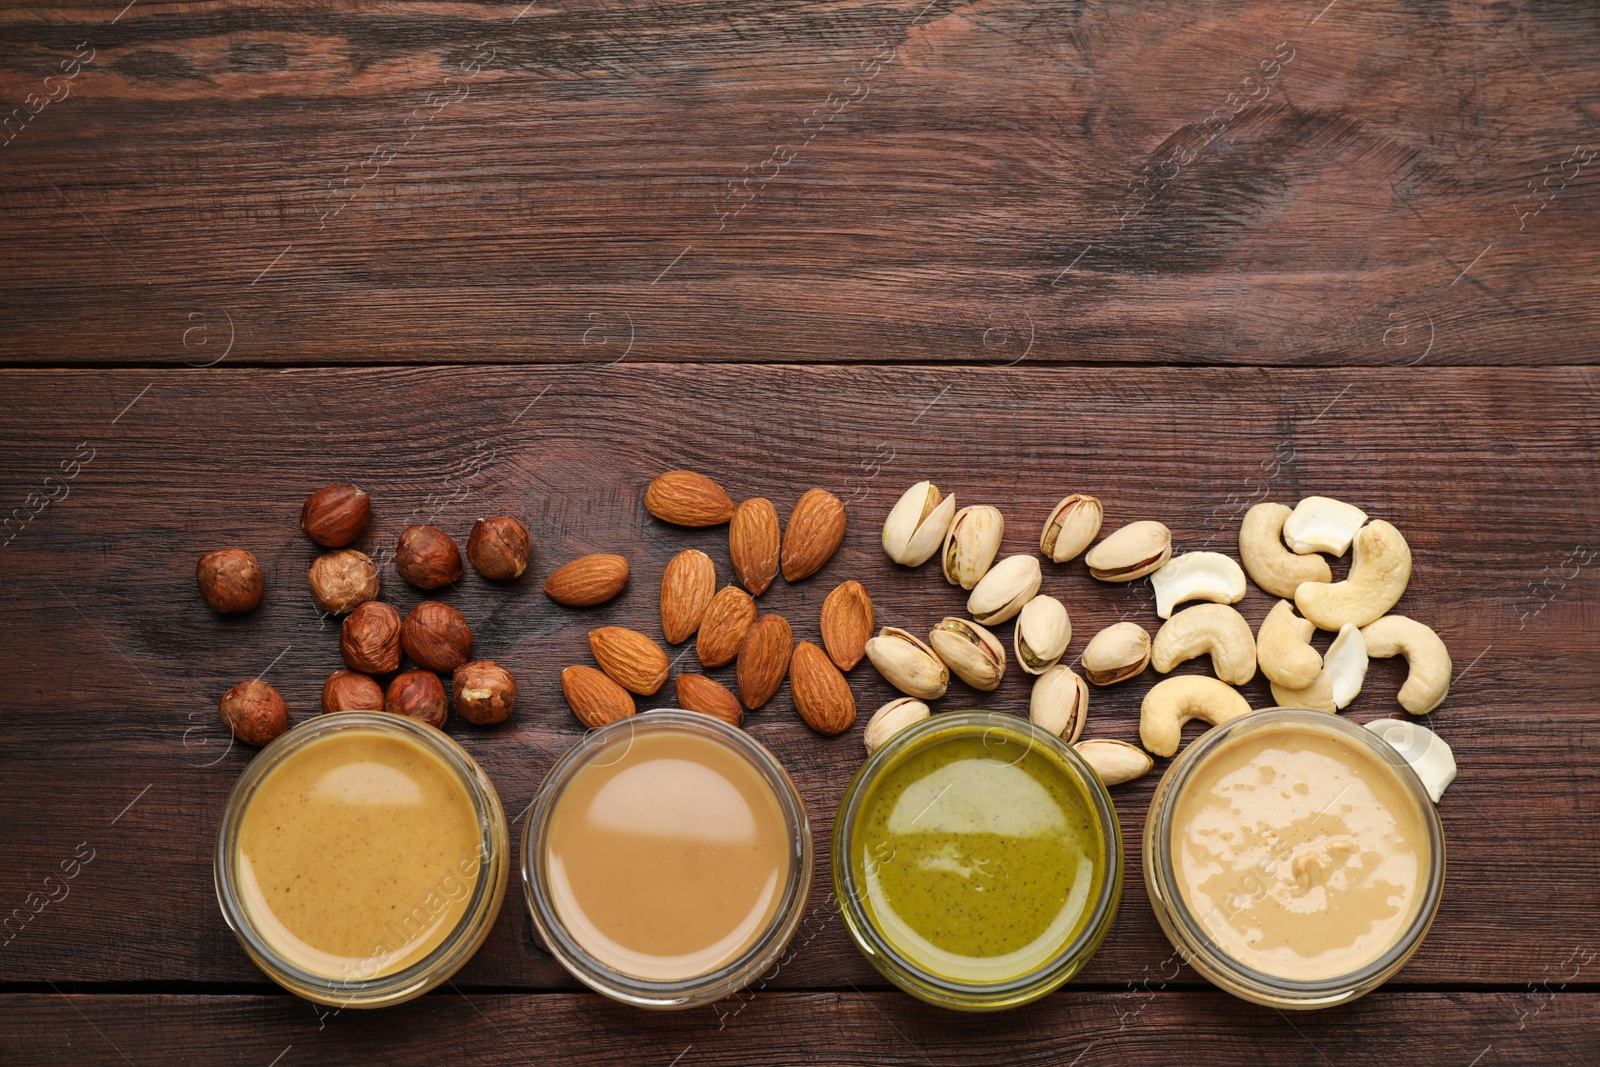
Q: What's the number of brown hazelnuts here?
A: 11